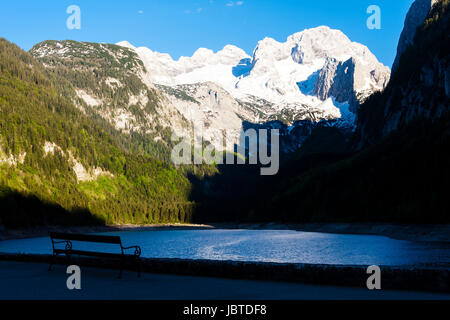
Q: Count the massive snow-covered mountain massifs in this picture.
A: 1